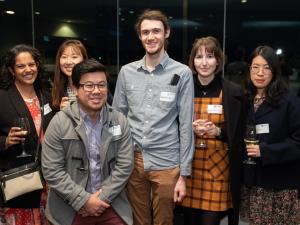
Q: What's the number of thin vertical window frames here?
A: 3